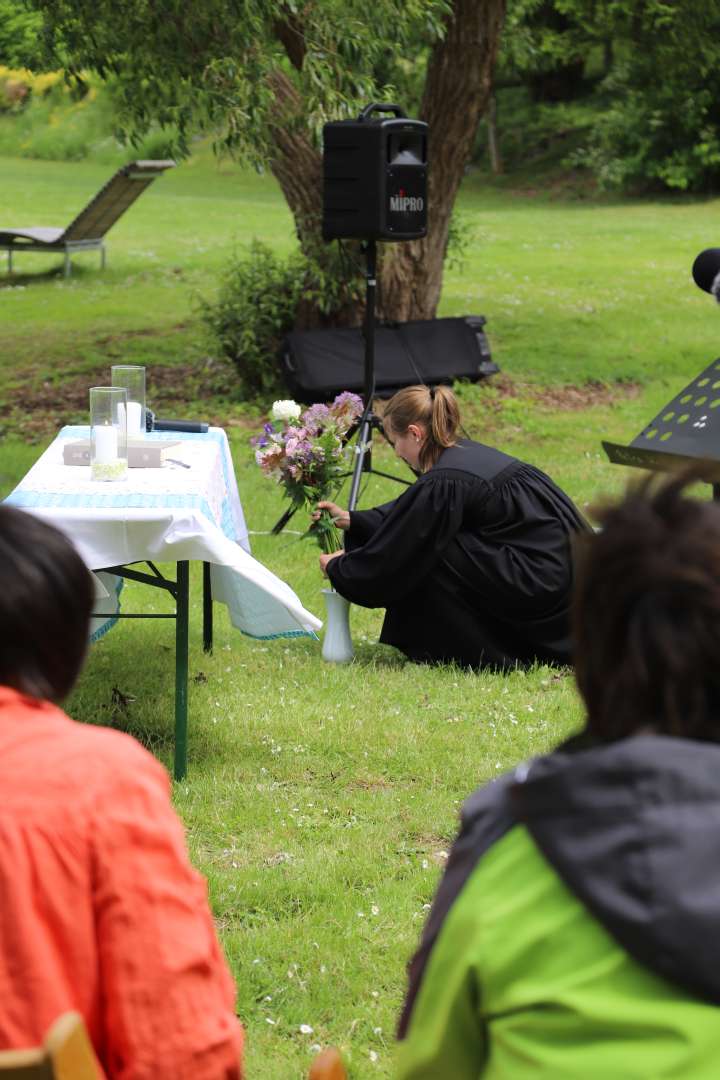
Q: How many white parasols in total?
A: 0